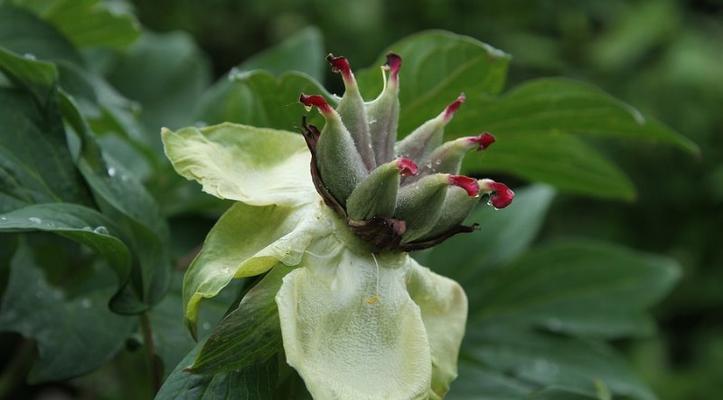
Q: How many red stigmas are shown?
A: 8